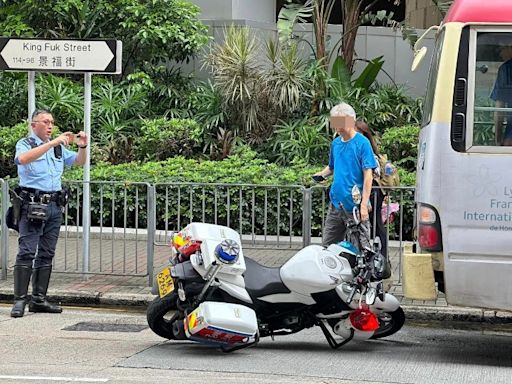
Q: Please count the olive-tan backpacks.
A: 1